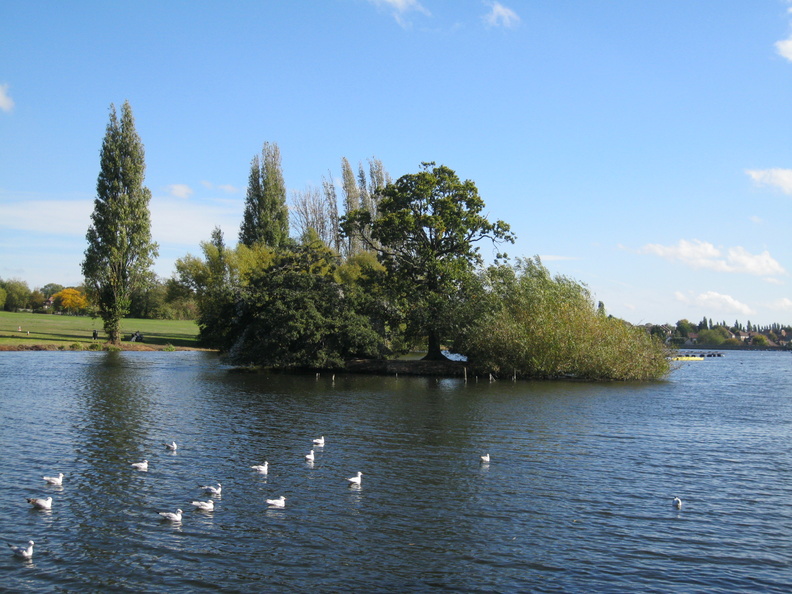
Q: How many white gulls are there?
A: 15